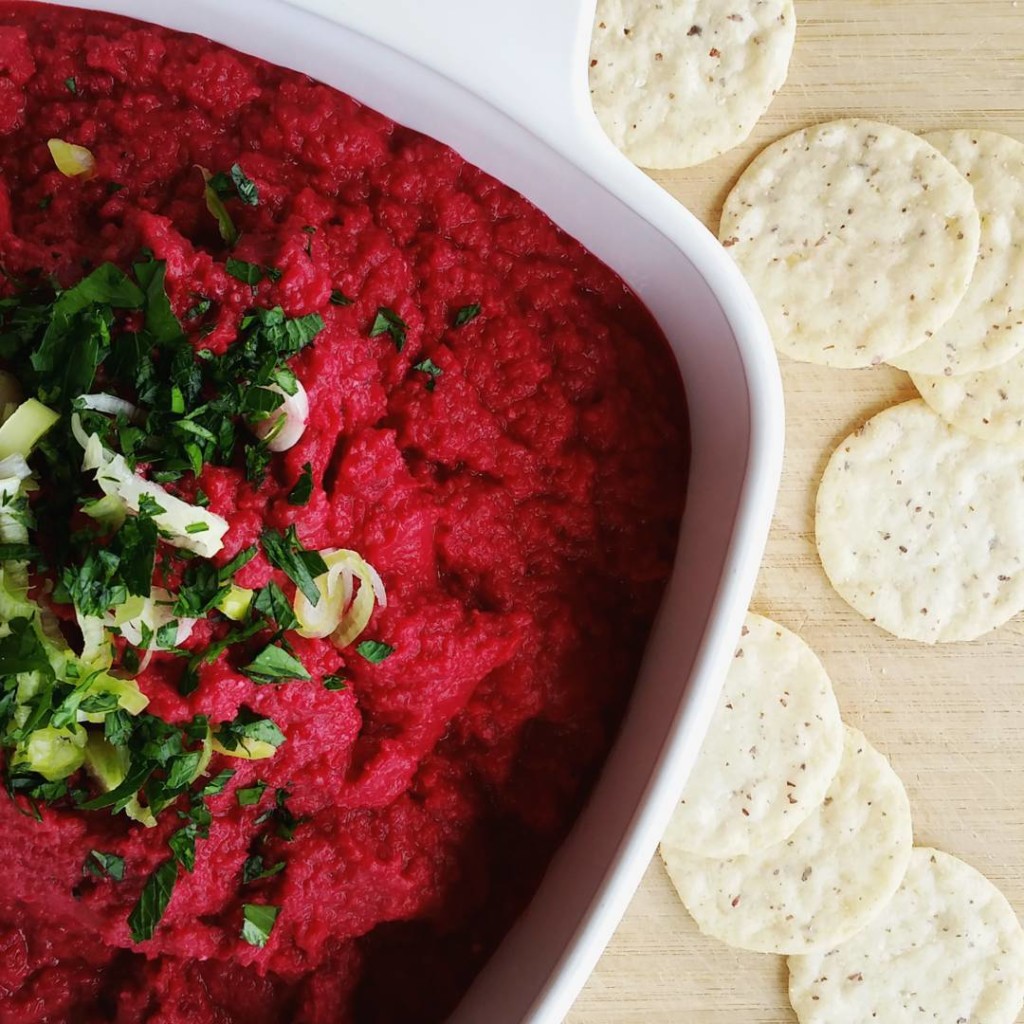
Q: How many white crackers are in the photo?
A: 8